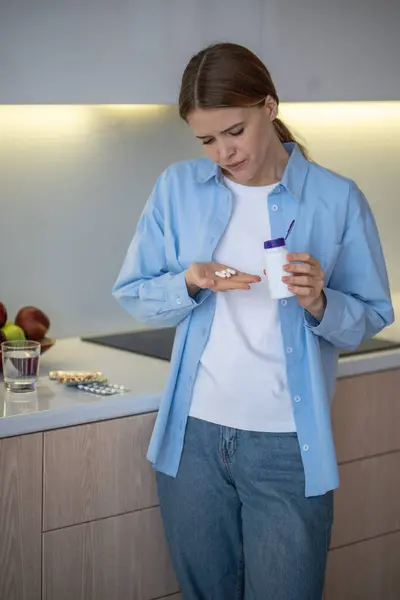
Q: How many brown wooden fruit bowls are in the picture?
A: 1